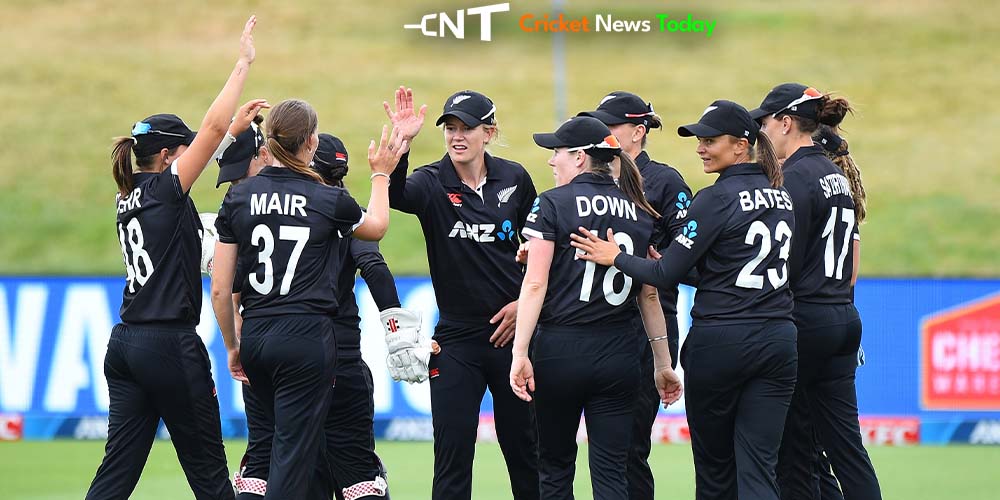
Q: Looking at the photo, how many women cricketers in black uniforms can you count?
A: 10